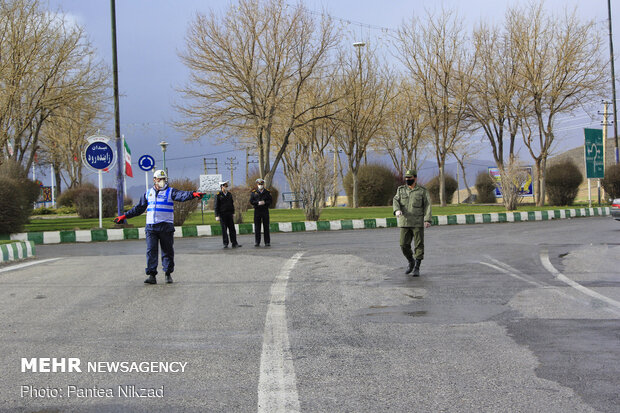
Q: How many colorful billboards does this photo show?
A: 1